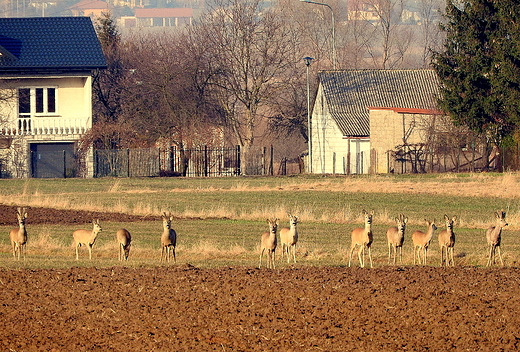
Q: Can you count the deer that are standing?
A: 11